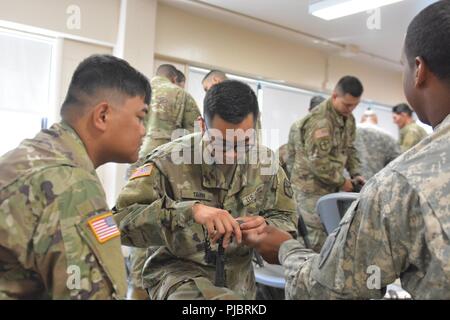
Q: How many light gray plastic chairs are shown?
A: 2